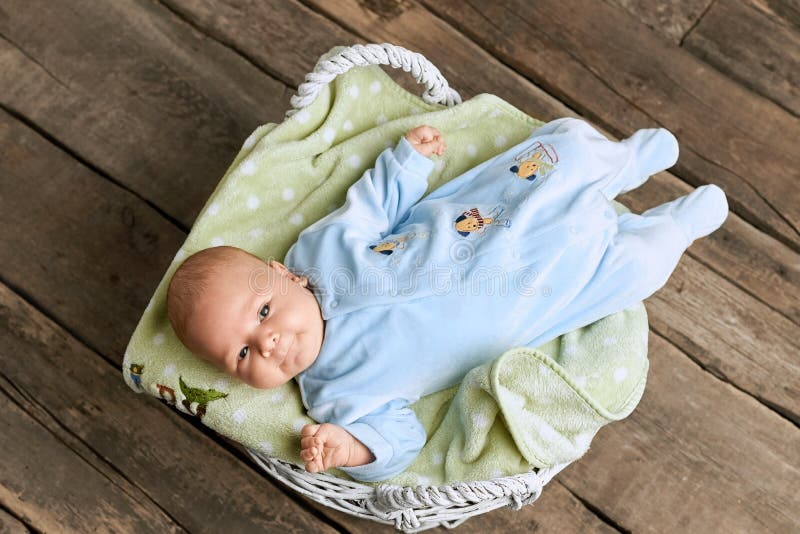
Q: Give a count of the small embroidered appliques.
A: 3